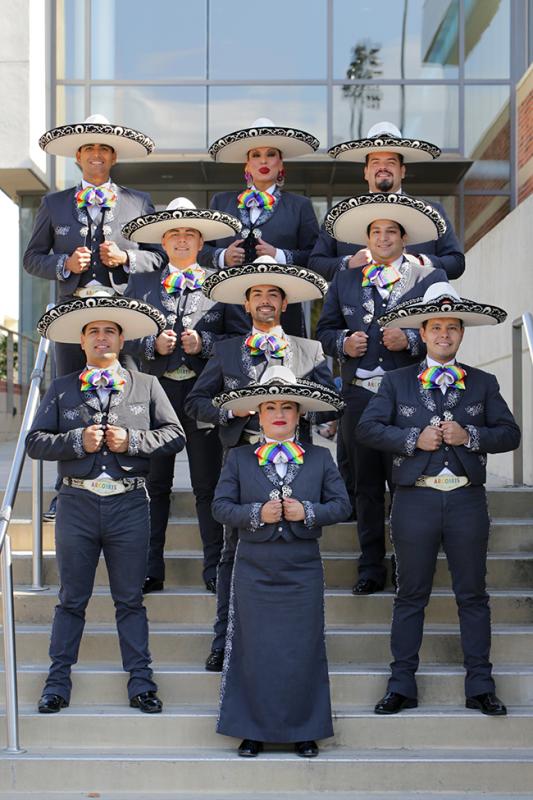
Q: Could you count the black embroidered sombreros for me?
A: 9